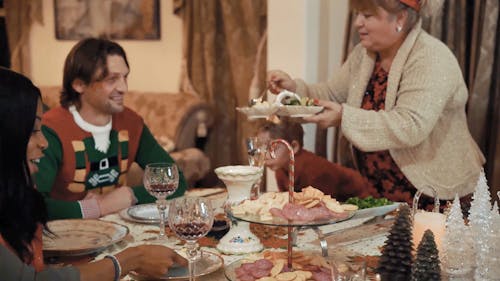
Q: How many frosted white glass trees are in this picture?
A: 3